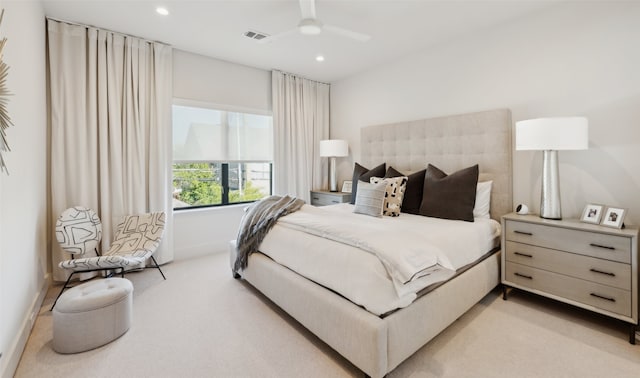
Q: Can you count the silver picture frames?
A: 2